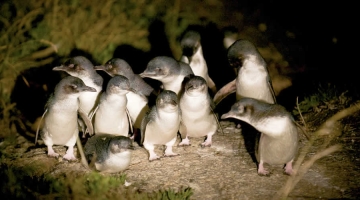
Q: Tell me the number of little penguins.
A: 12